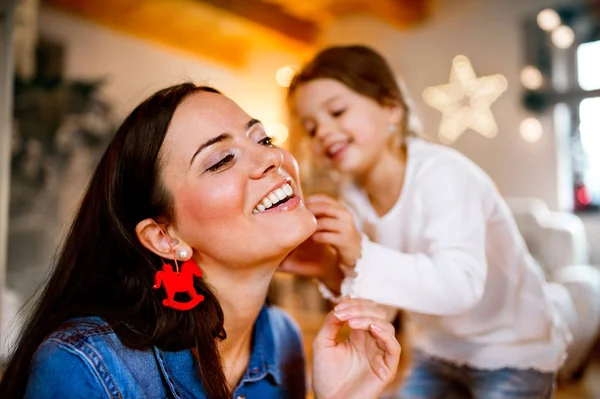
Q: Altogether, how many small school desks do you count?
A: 0